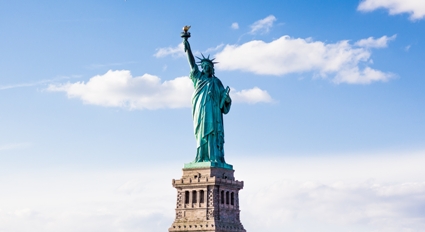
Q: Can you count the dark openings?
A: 6